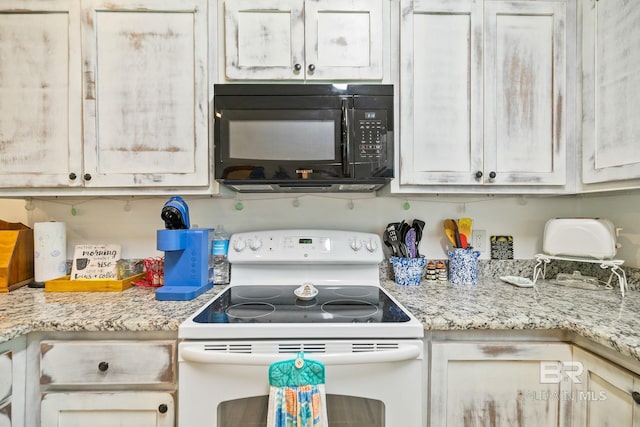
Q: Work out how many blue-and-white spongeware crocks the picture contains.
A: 2